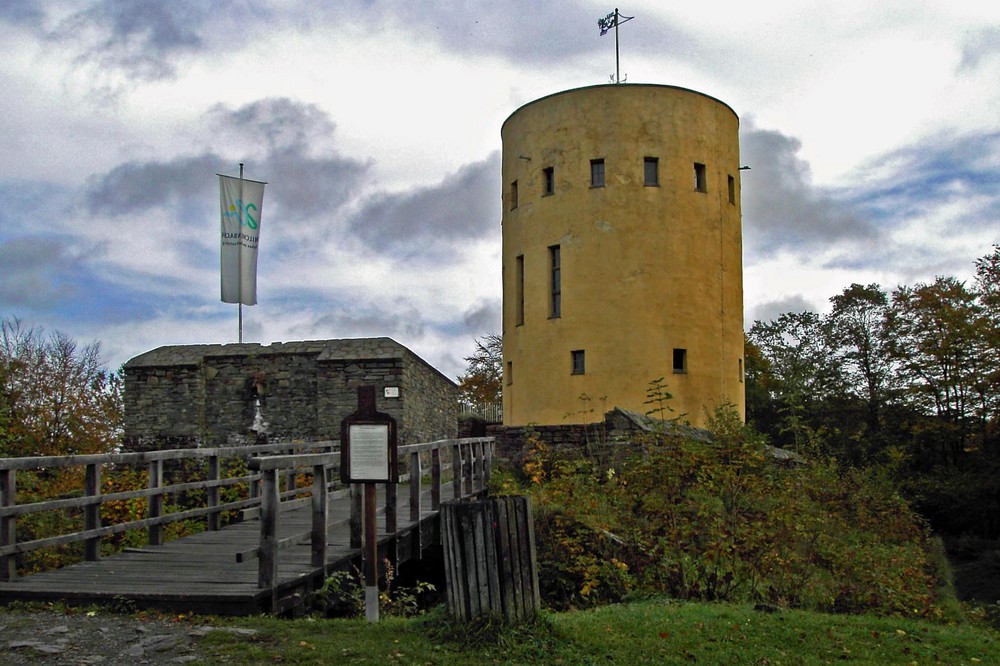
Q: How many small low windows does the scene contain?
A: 4